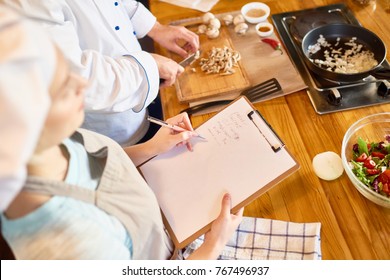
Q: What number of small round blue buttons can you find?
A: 3